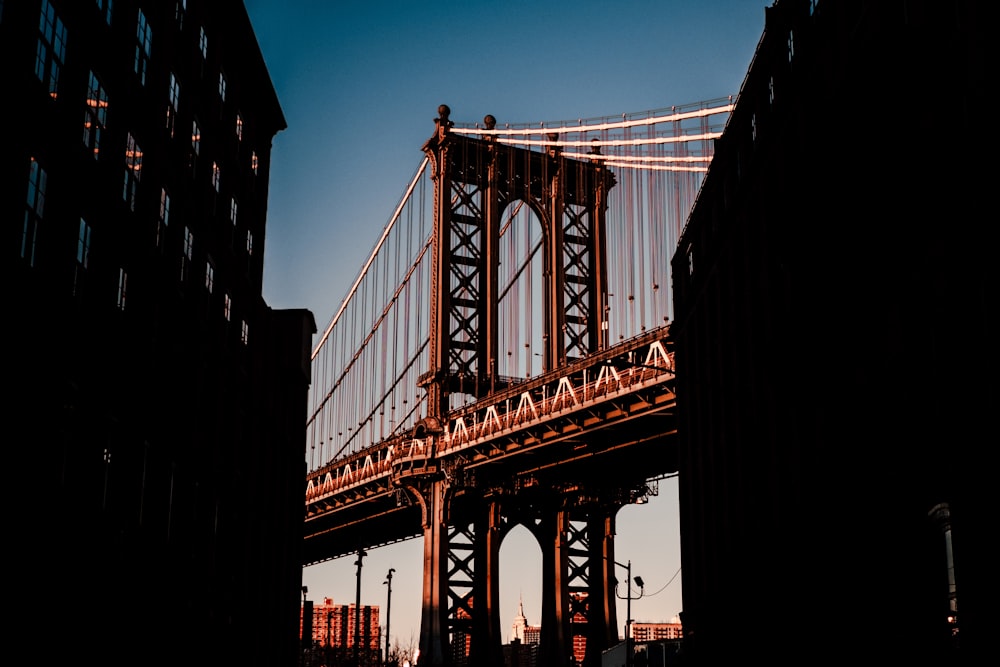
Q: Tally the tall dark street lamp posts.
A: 3